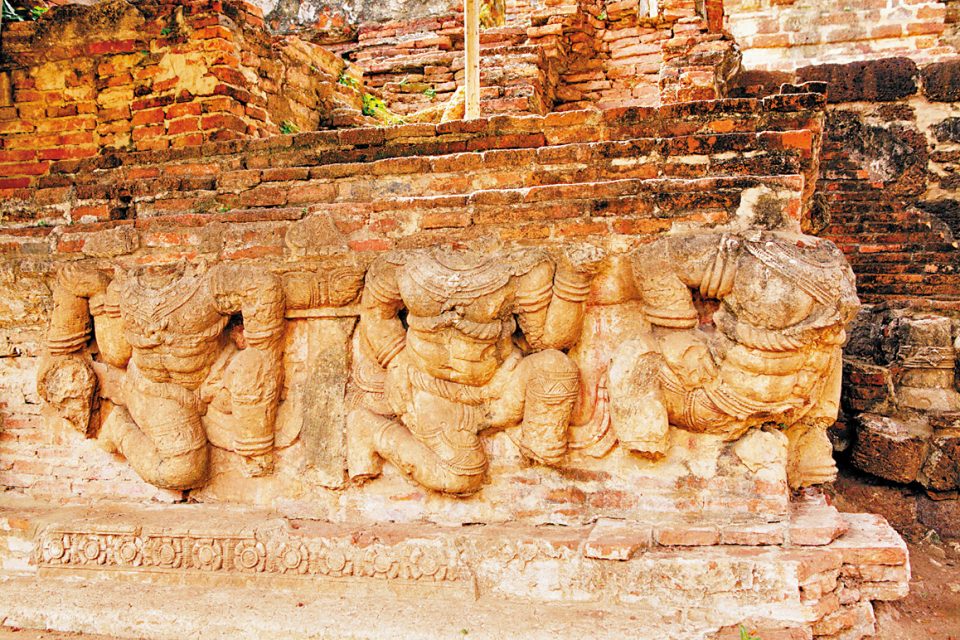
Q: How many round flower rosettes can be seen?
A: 10